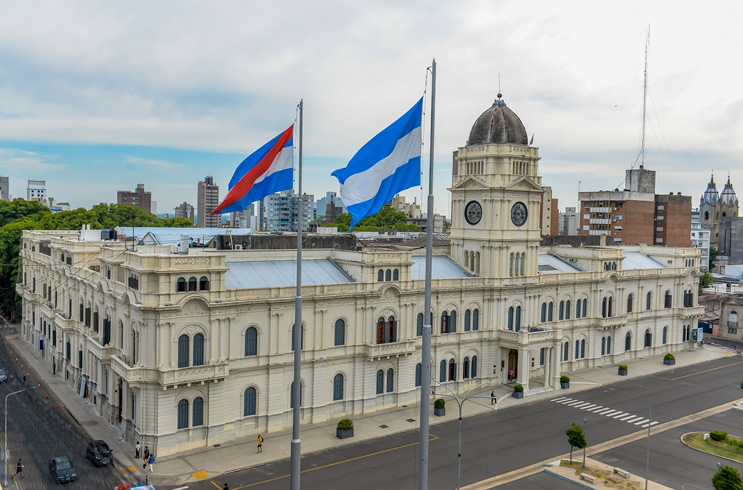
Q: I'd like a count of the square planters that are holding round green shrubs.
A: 6